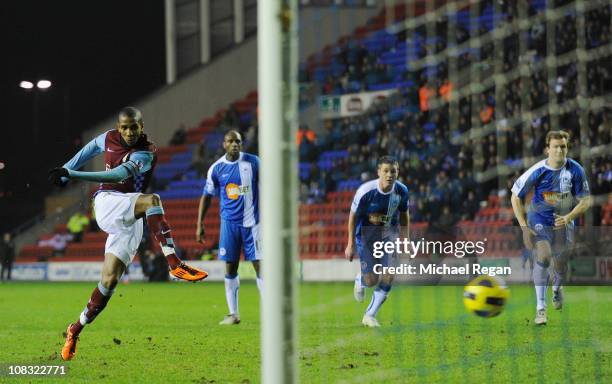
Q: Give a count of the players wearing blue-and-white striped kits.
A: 3